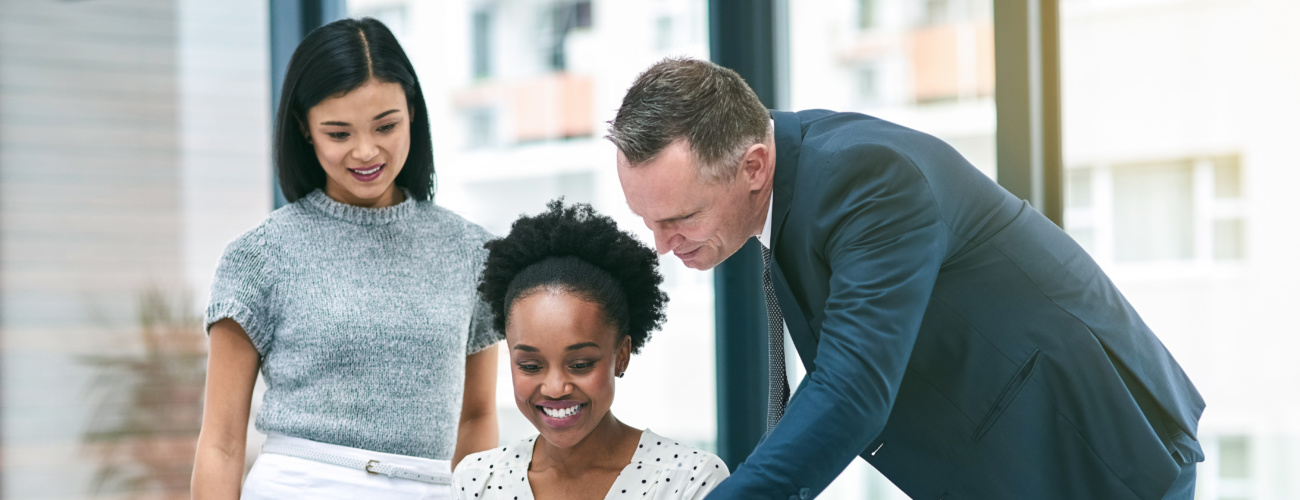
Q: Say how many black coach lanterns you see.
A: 0